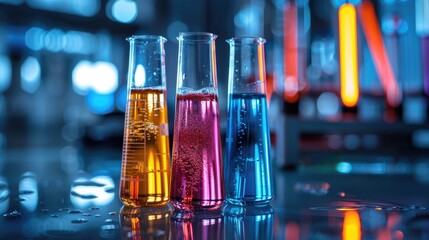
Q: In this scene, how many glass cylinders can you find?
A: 3